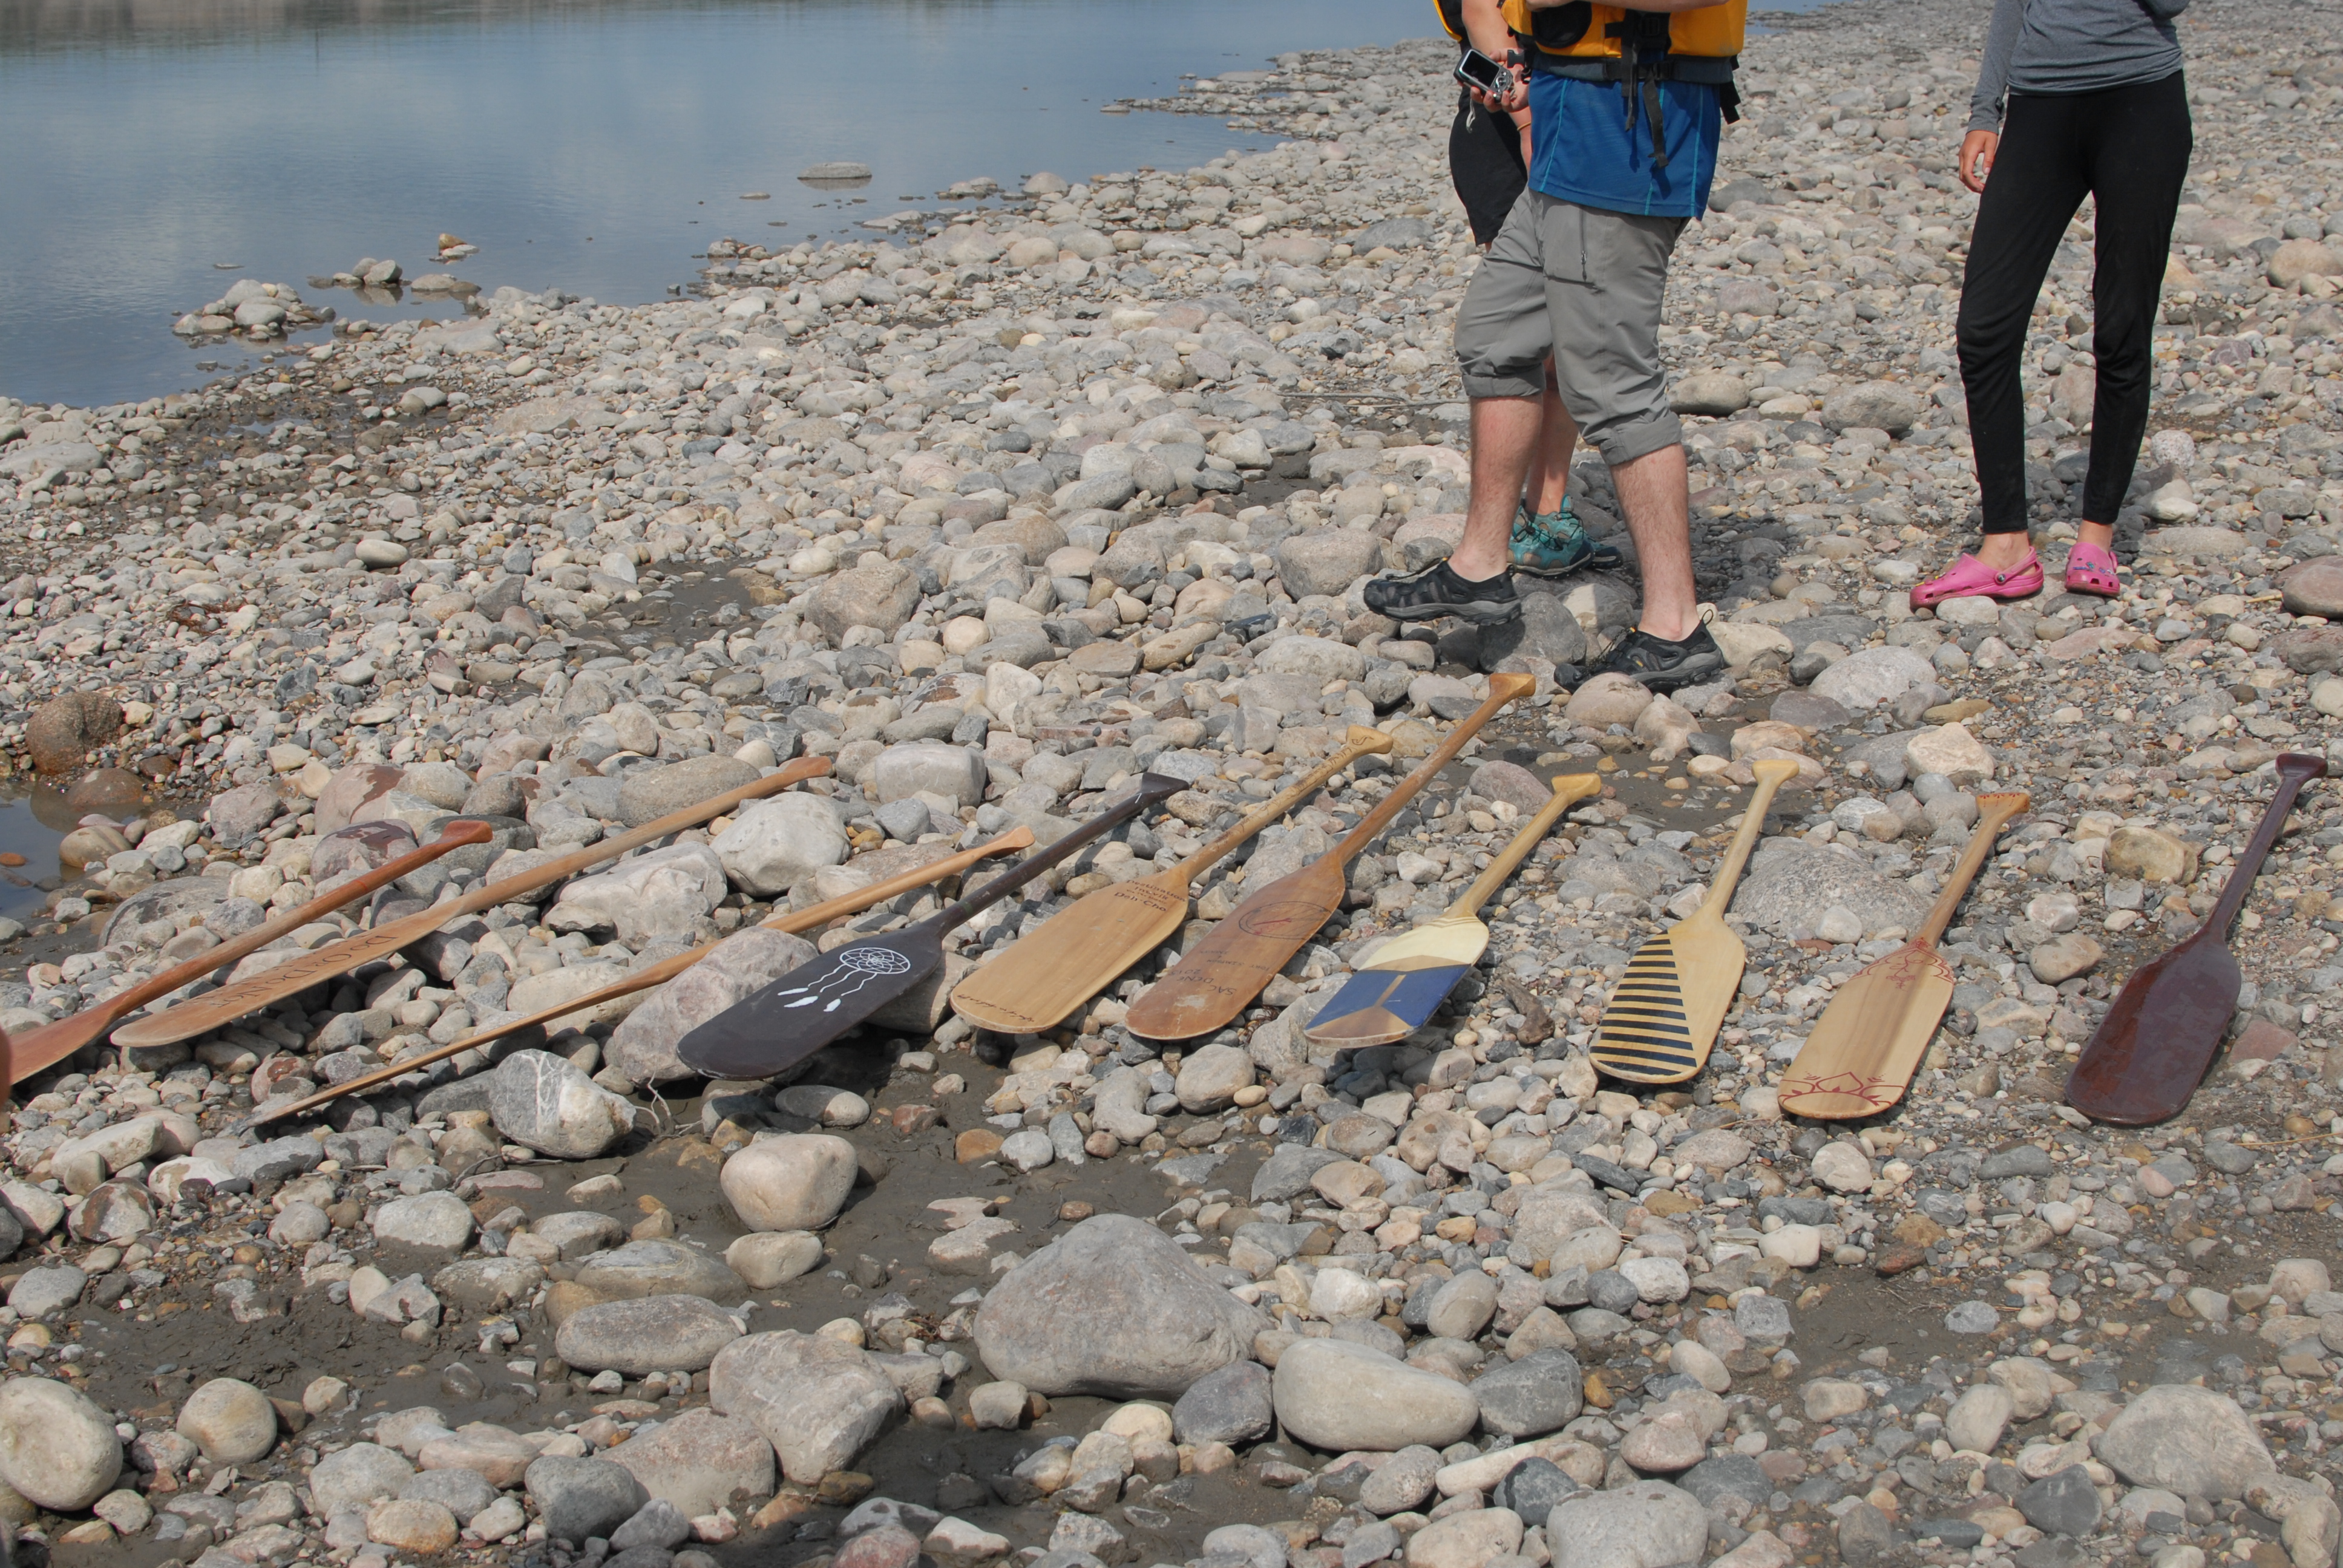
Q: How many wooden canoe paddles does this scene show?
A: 10